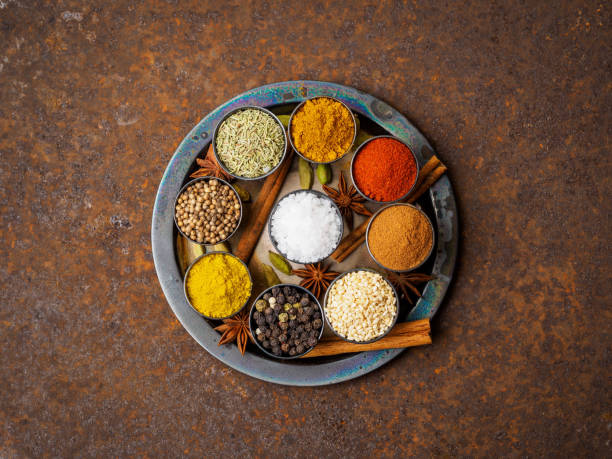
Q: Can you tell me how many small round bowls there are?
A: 9